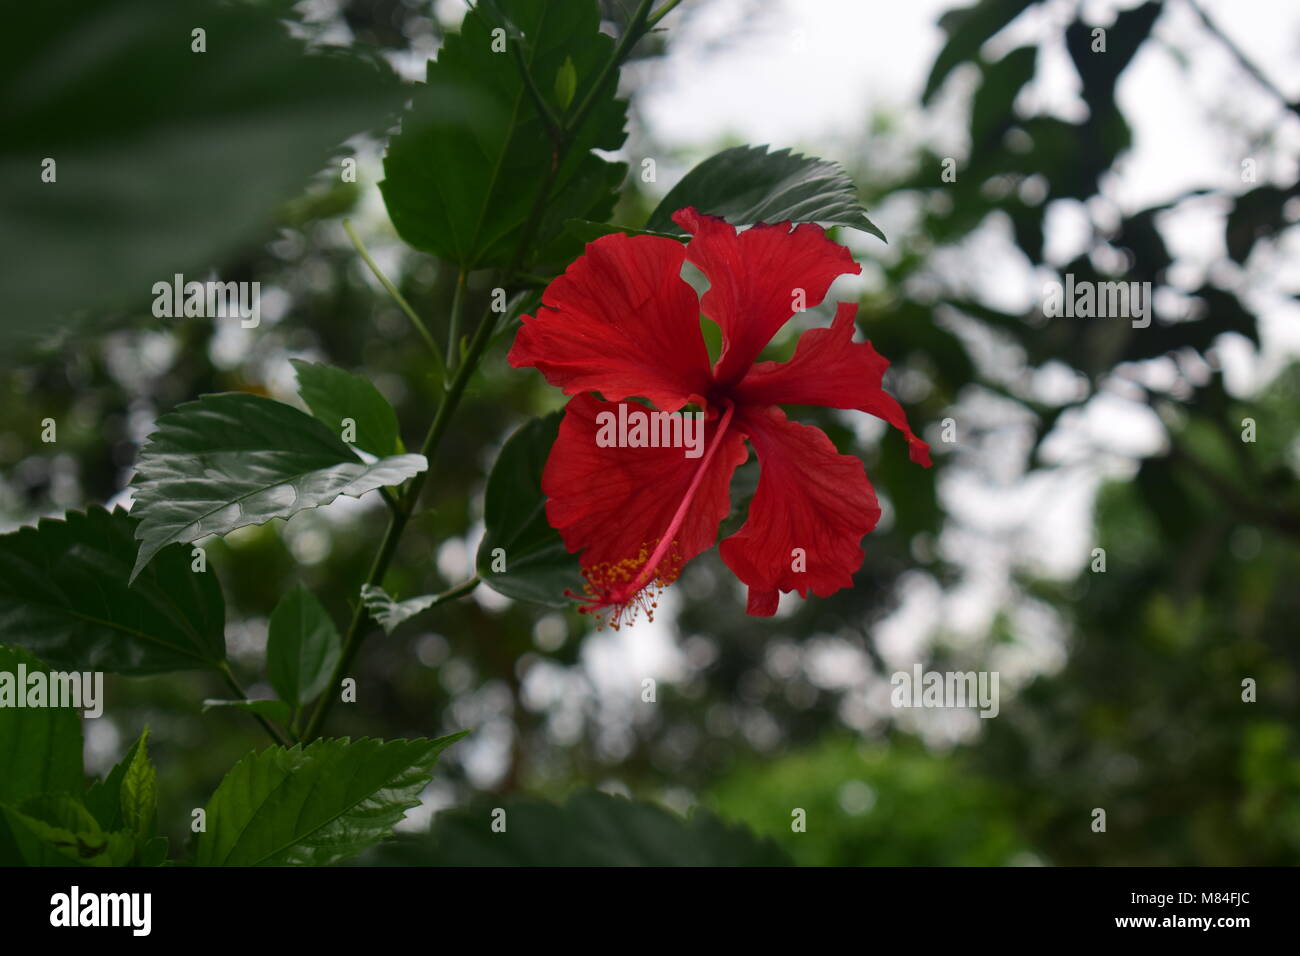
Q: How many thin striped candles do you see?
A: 0